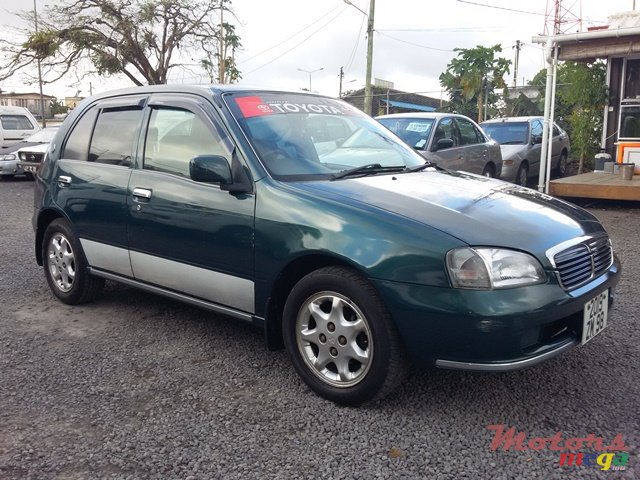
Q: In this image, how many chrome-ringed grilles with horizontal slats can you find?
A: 1